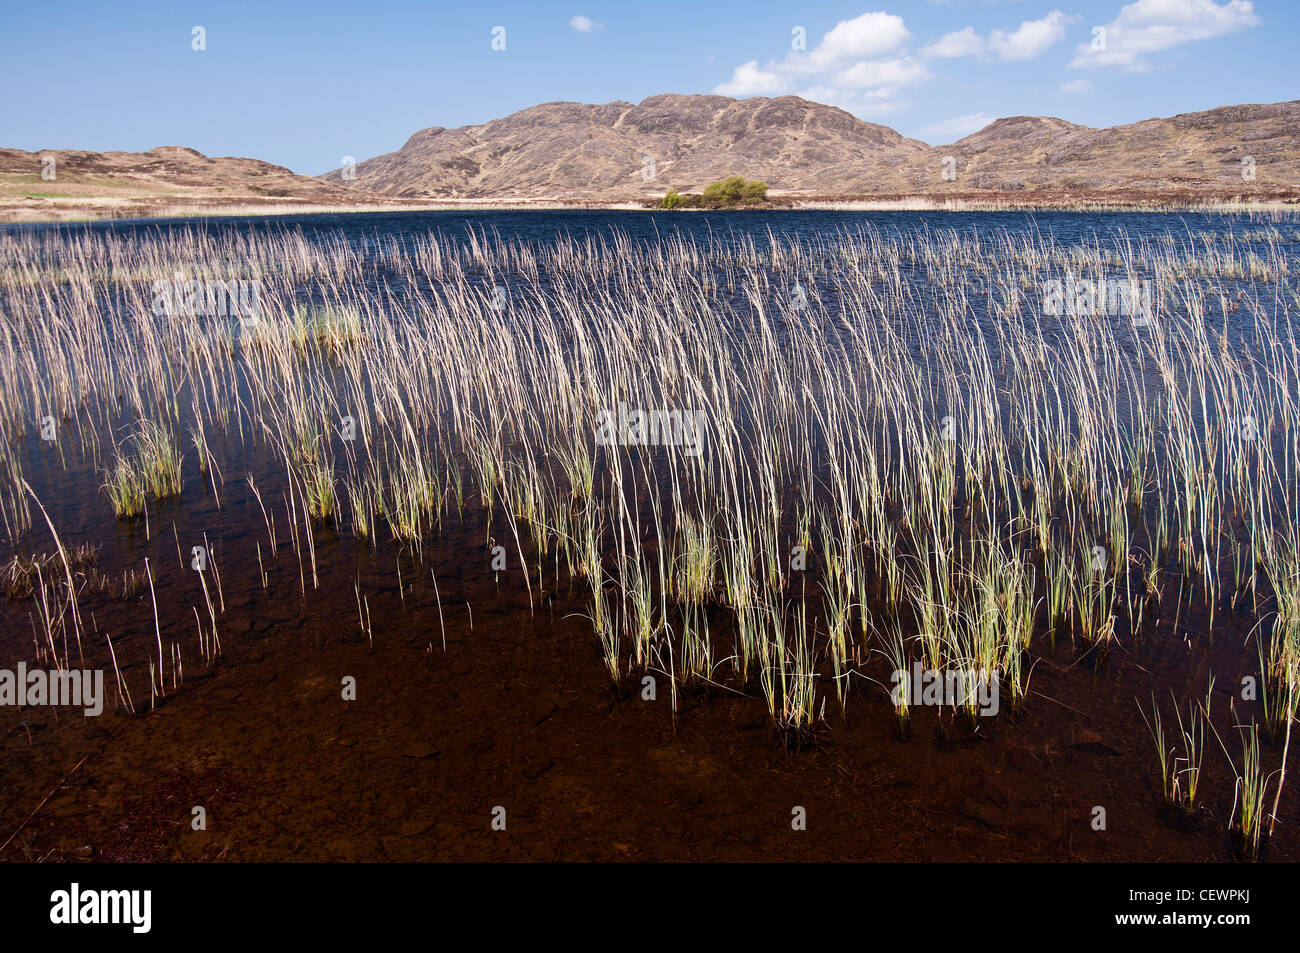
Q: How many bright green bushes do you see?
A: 2